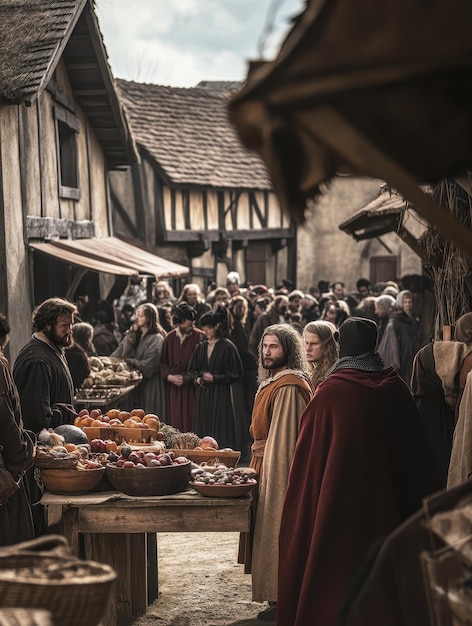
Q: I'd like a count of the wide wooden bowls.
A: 3